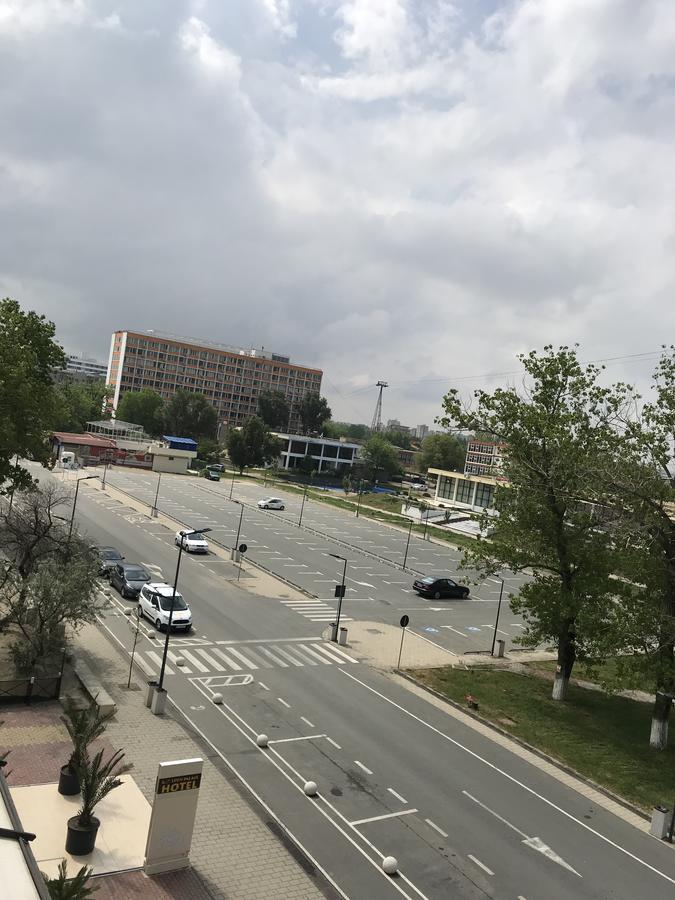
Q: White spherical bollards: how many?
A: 8